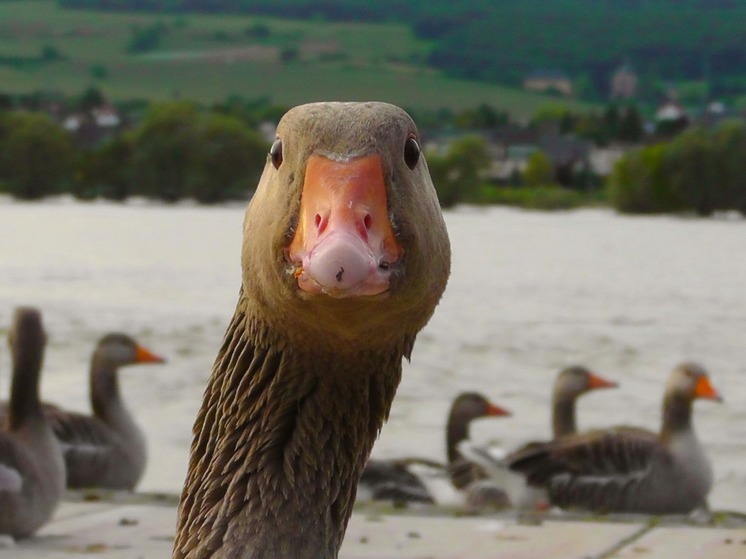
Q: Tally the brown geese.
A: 6